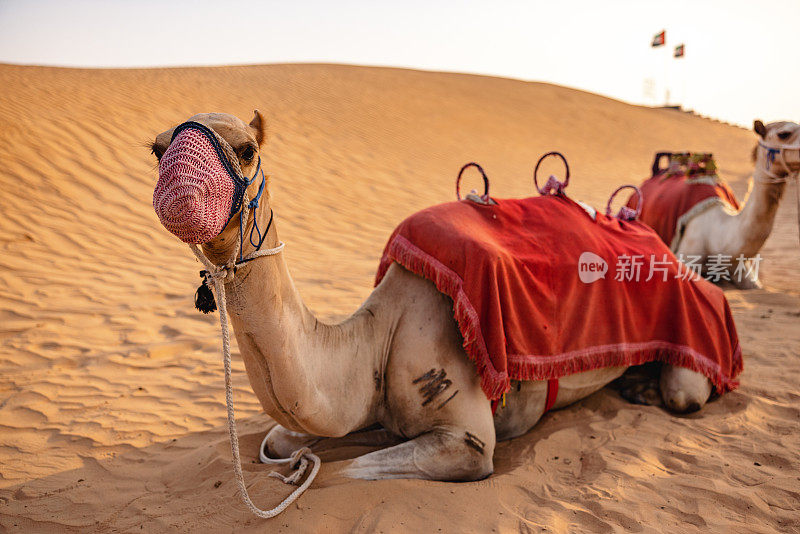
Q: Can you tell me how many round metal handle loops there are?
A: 3